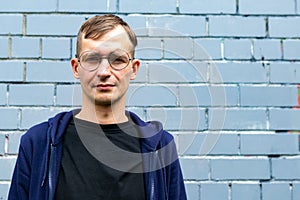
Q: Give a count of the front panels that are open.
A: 2